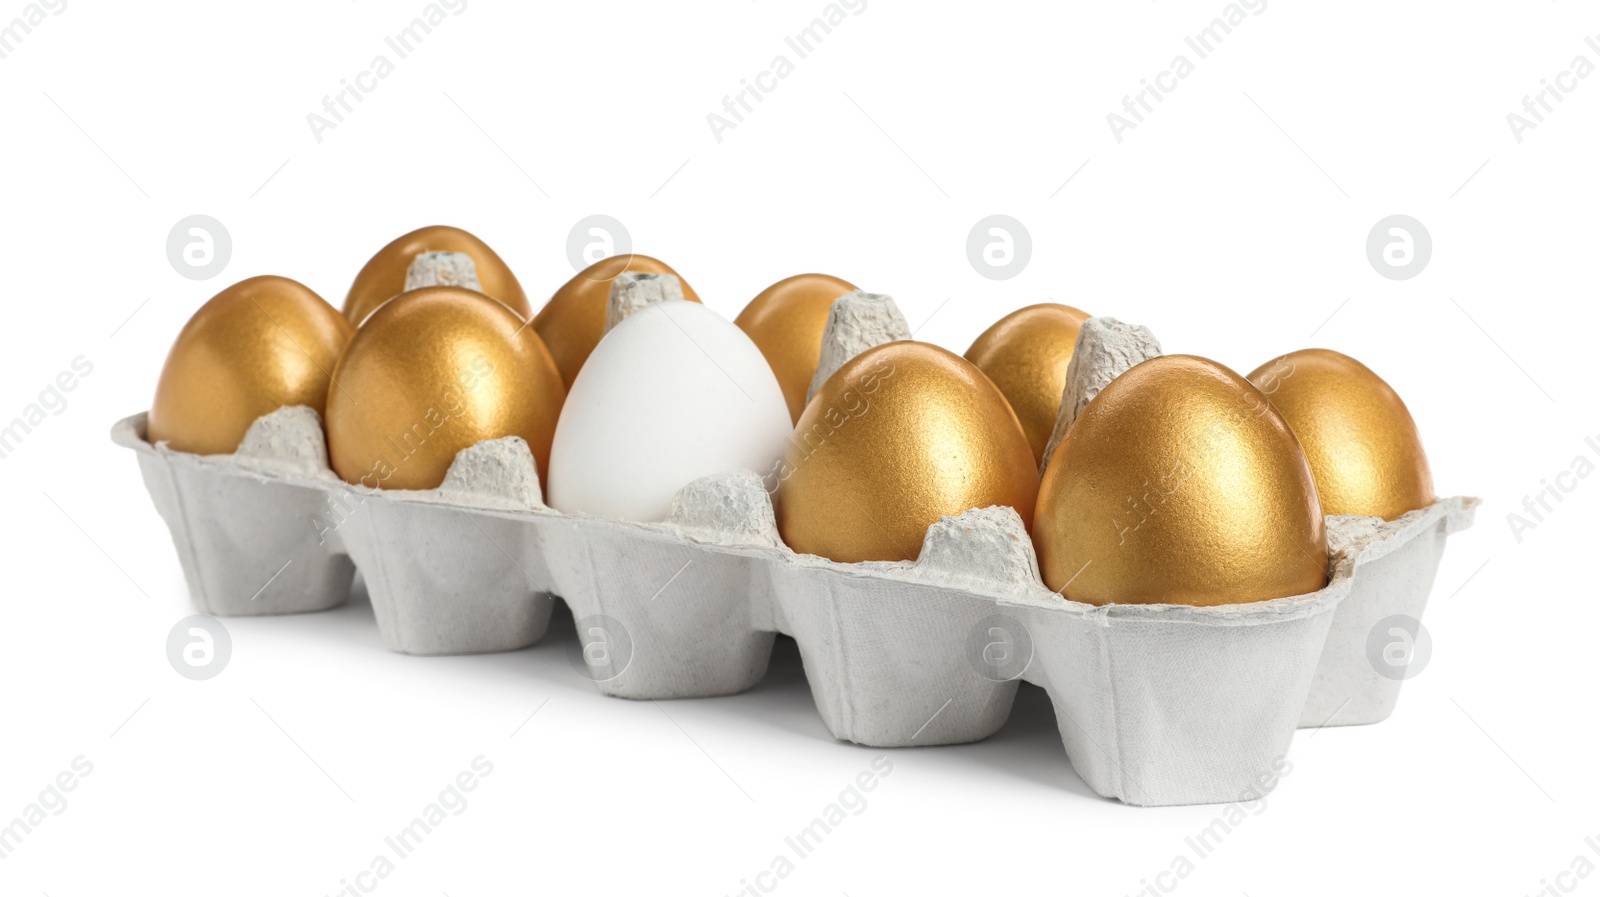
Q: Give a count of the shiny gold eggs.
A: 9